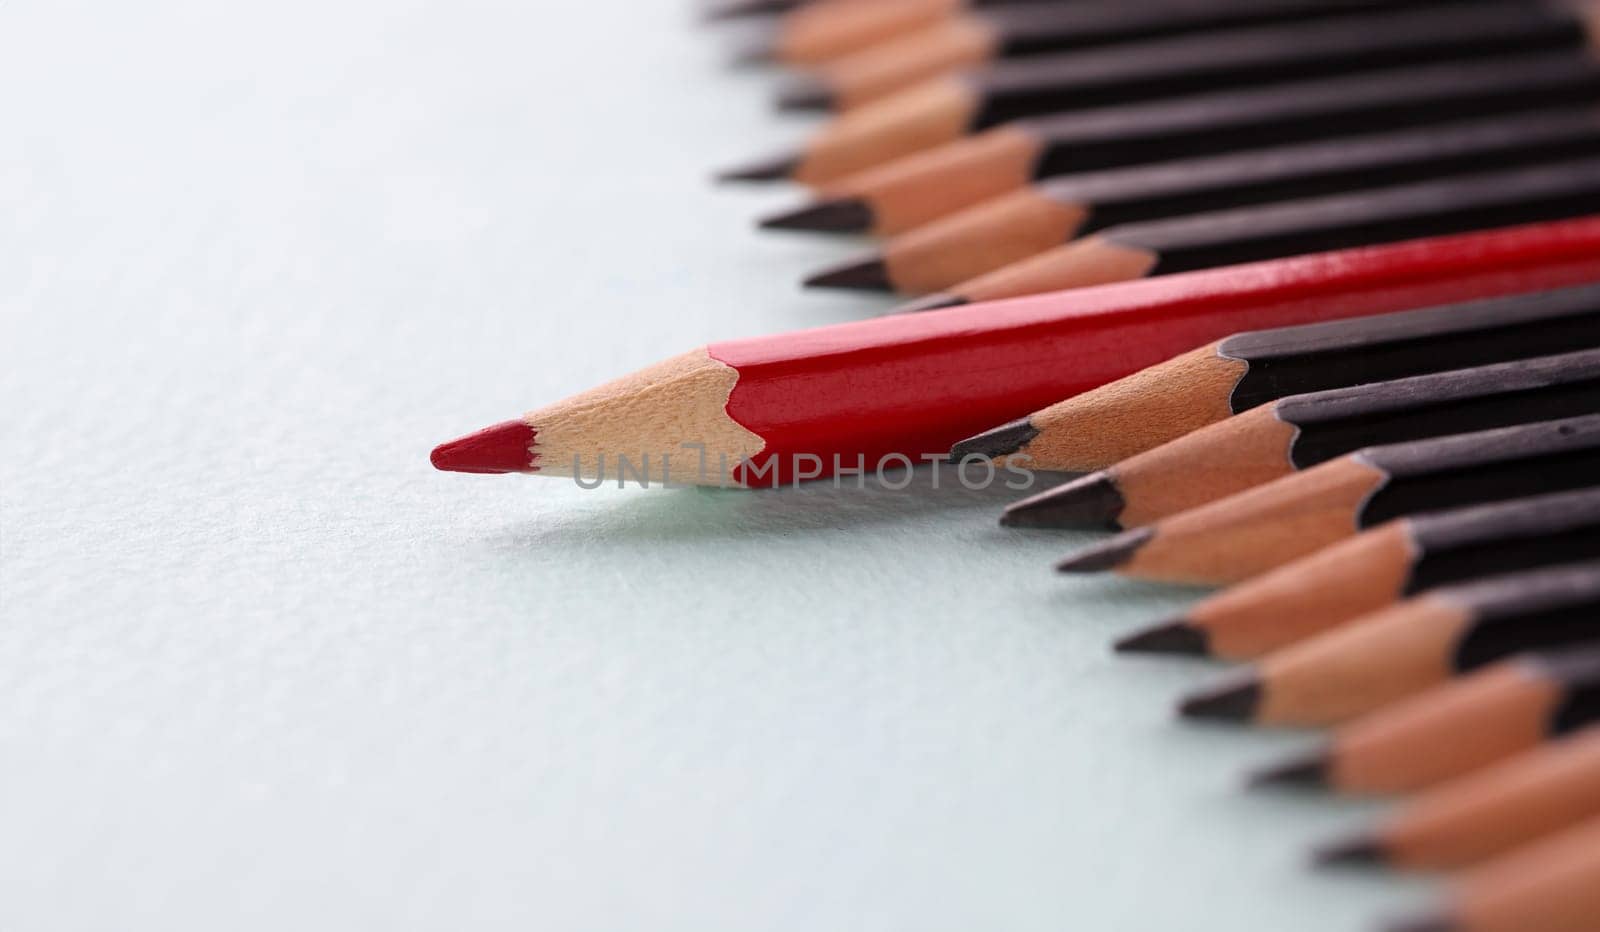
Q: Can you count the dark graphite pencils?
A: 15